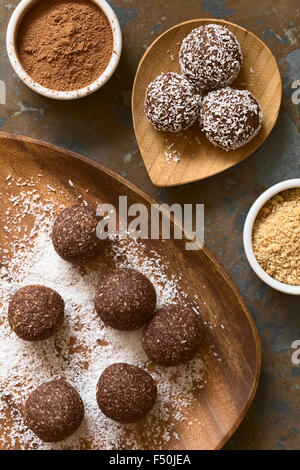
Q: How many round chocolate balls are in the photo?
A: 9